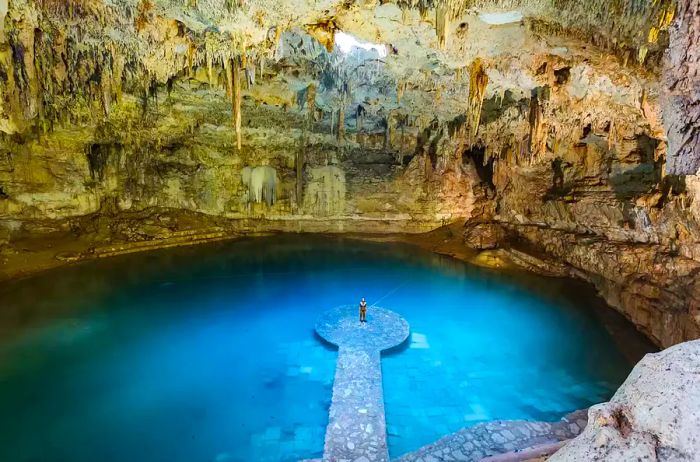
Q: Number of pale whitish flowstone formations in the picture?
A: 2